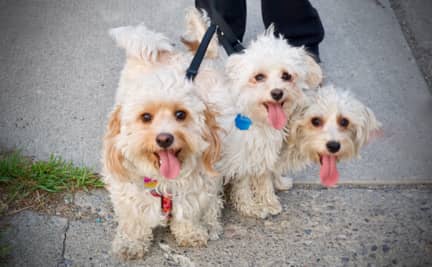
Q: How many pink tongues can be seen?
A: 3